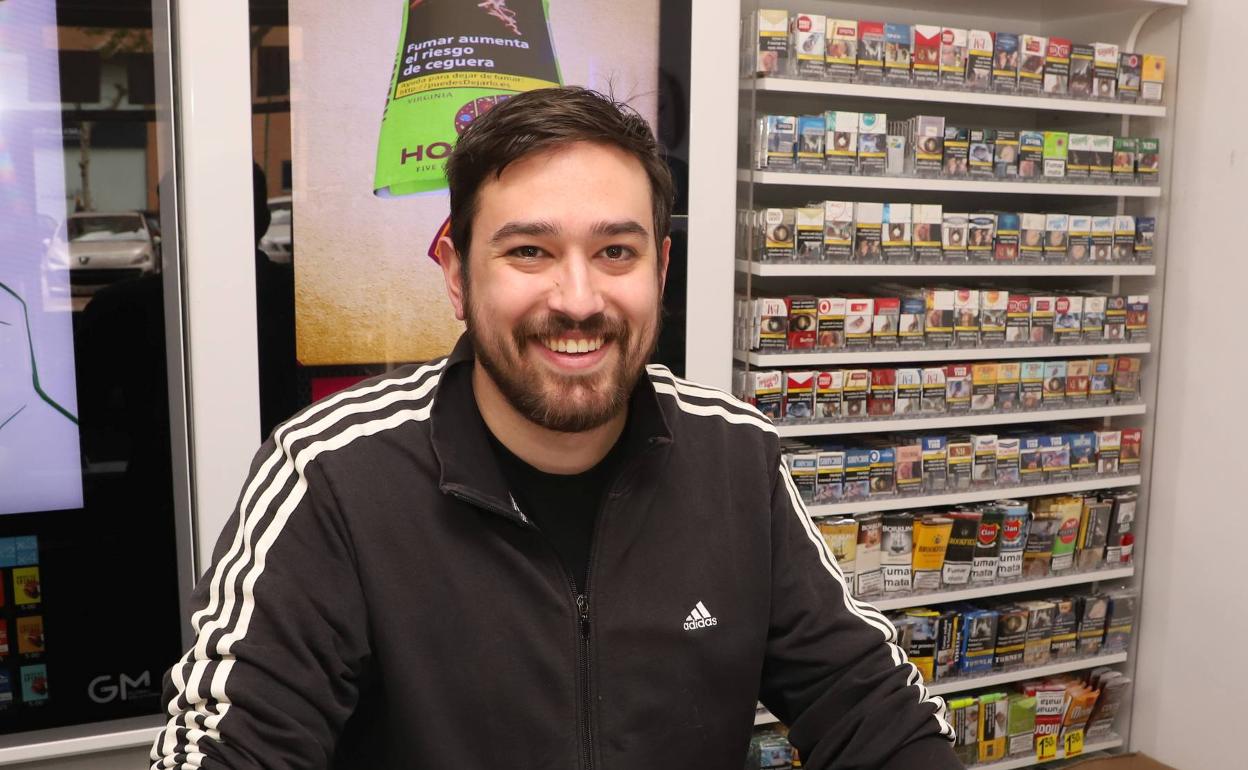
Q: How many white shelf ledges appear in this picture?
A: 9